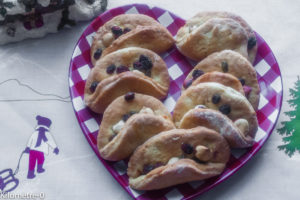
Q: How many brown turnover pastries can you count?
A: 7